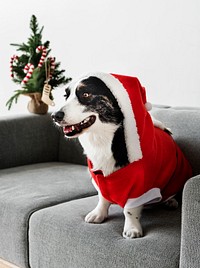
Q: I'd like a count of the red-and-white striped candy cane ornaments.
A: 4